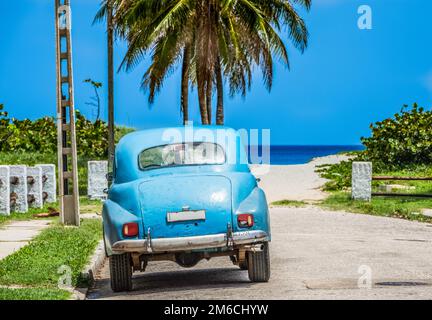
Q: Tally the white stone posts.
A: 6